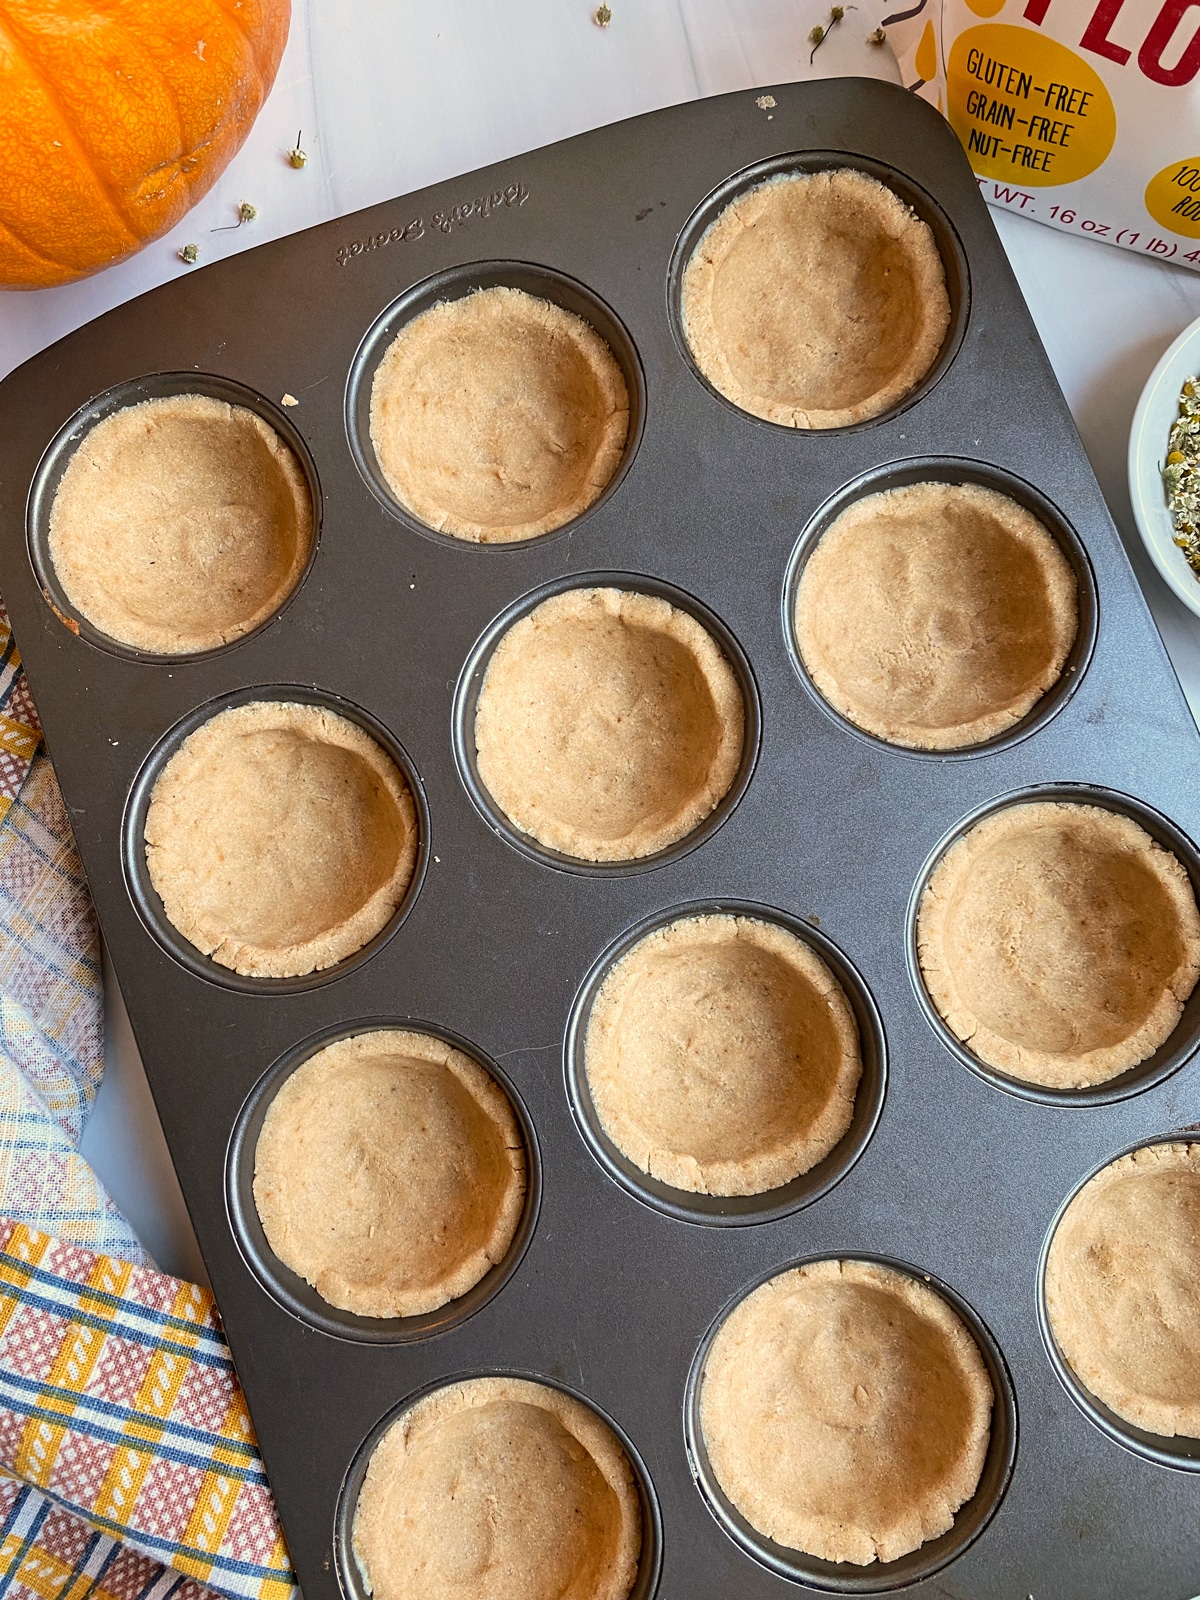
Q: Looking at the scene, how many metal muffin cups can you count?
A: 12